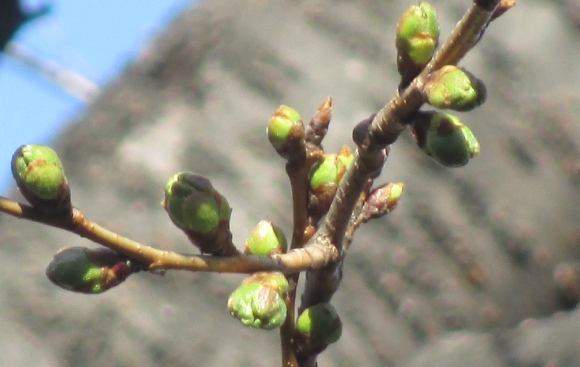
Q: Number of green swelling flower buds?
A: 12